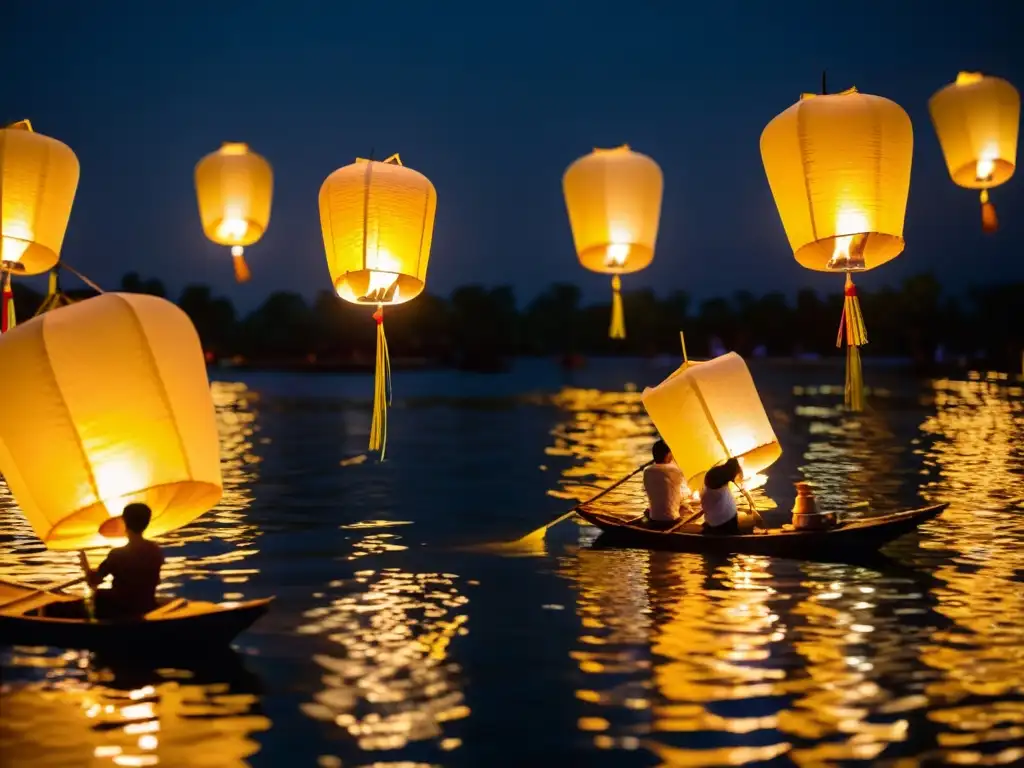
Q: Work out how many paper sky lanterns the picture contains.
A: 8